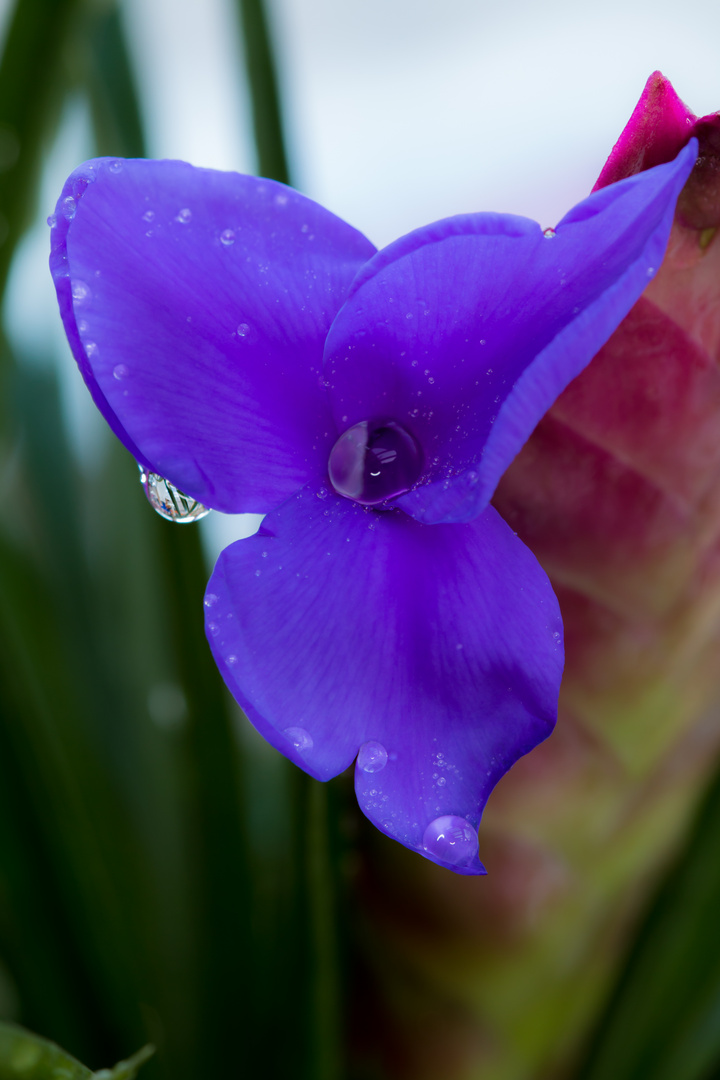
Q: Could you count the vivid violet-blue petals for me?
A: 3